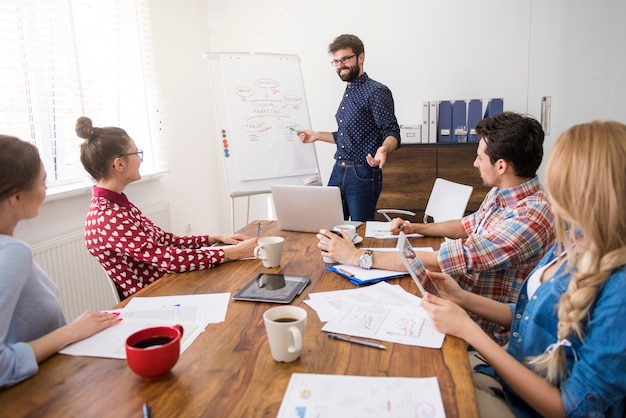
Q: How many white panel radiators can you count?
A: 1